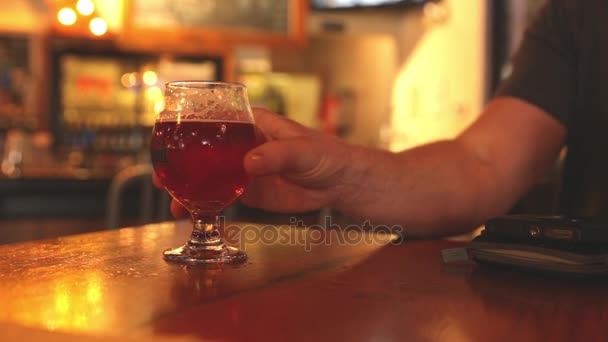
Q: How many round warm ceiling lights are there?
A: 3